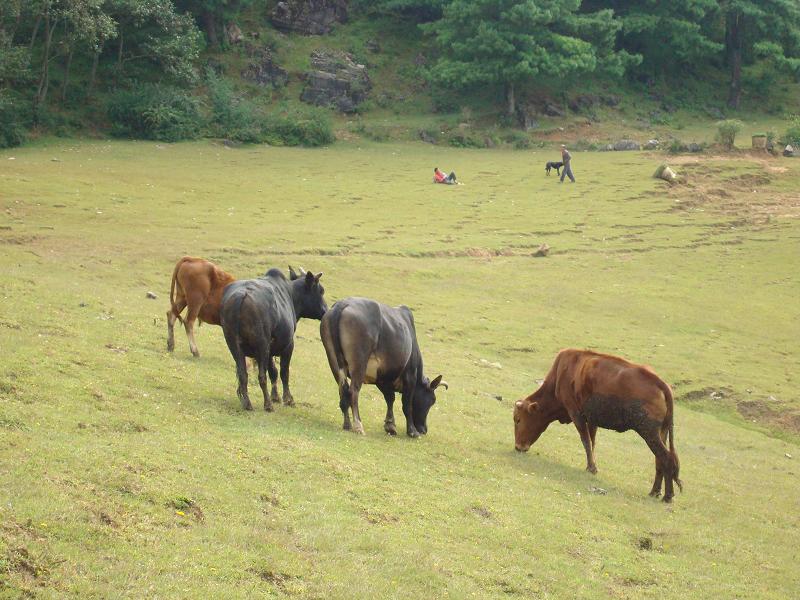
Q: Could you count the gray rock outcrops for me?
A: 3